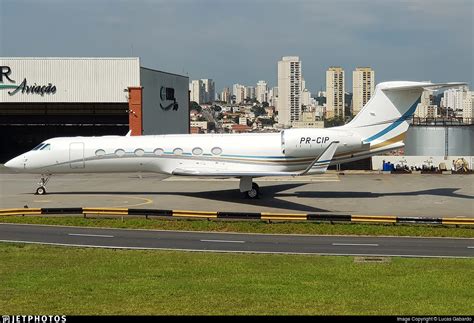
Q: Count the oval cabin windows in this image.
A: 7